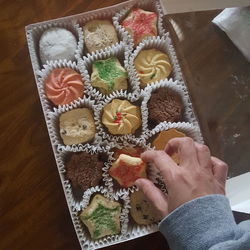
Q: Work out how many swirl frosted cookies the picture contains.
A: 3